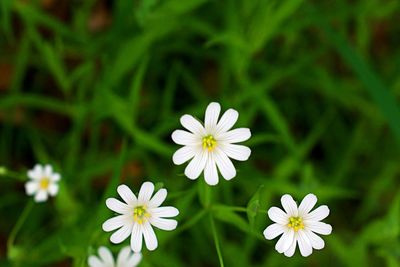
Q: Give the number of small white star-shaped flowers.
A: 5